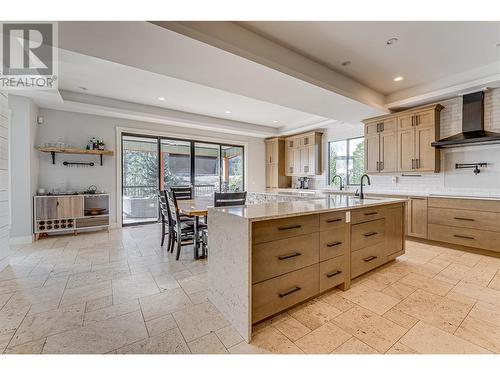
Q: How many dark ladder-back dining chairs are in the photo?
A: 4